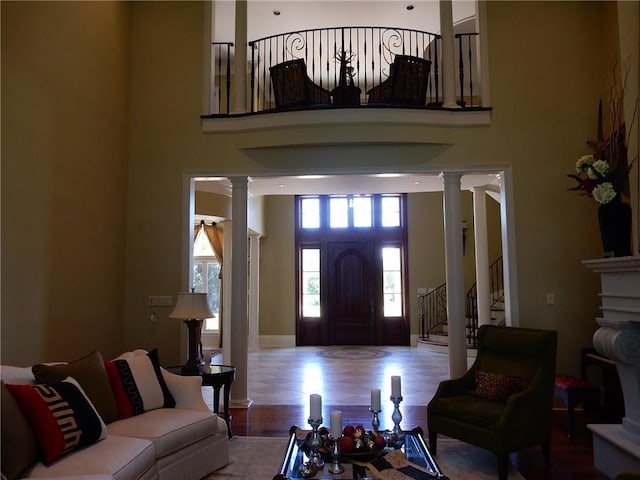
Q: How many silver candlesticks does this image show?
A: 4